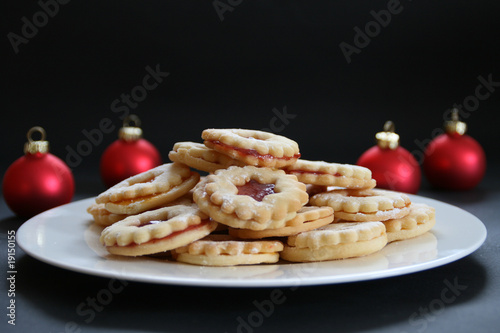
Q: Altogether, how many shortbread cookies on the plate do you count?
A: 12